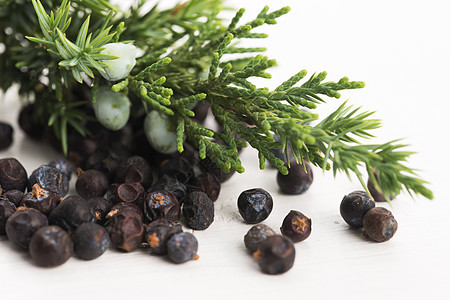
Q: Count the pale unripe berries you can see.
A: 3